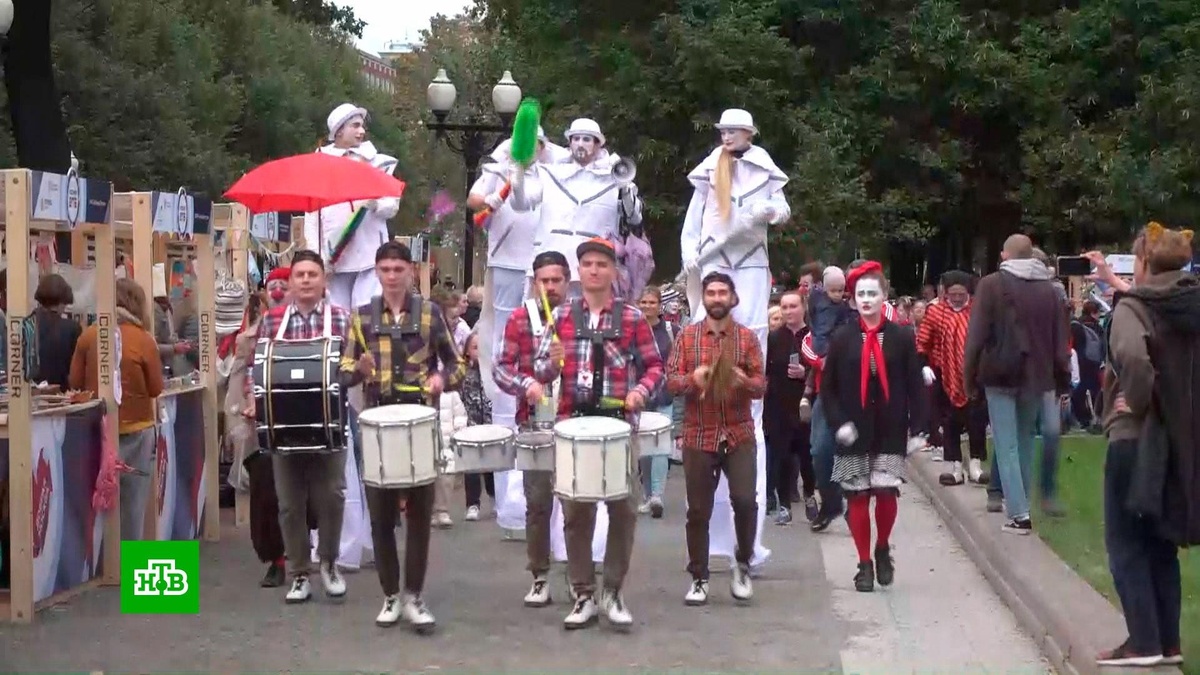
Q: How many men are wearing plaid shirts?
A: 5